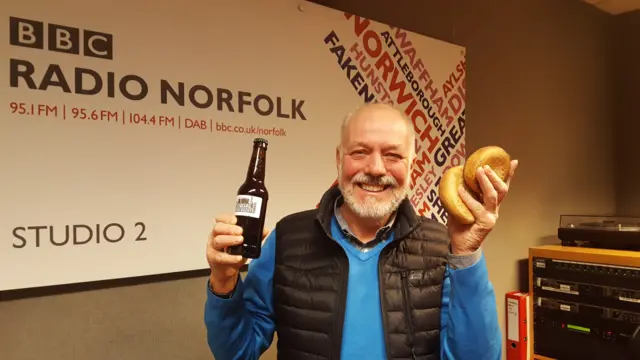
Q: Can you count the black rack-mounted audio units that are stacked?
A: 4